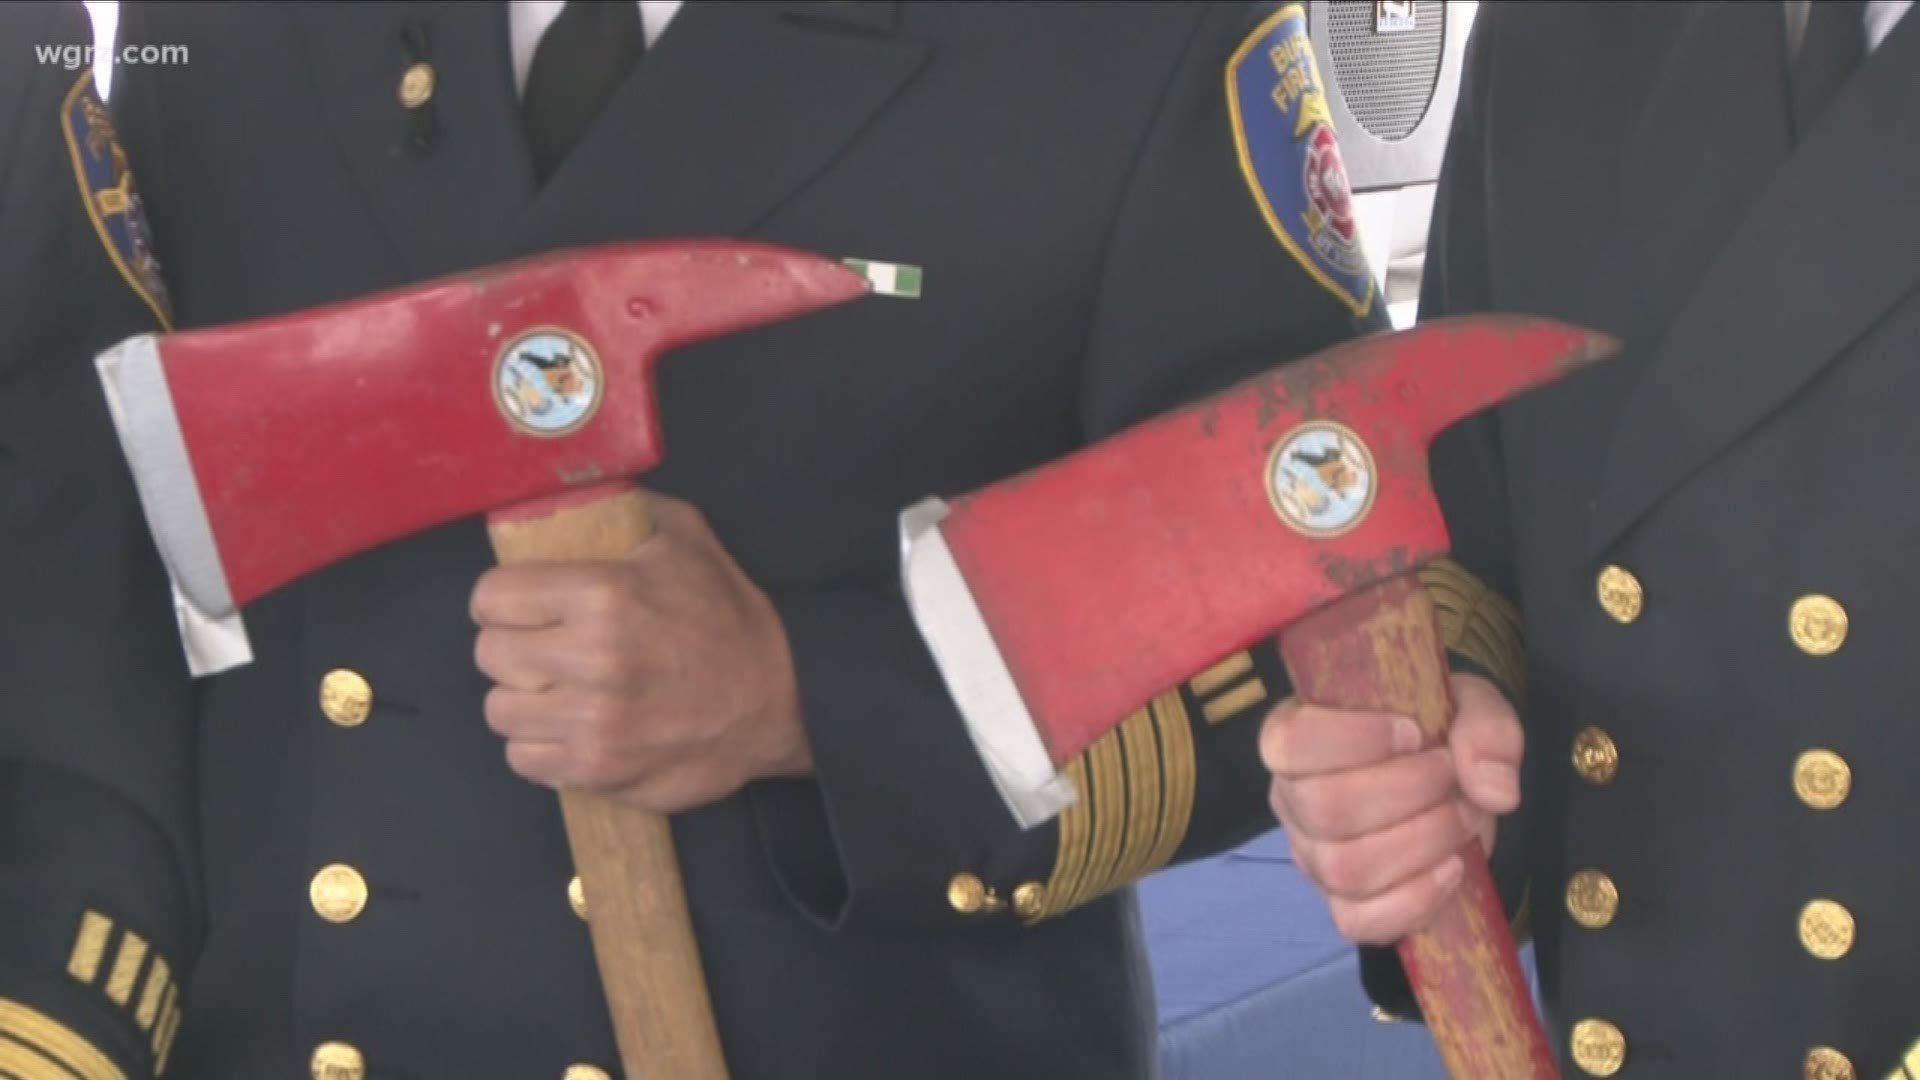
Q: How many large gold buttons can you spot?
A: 13